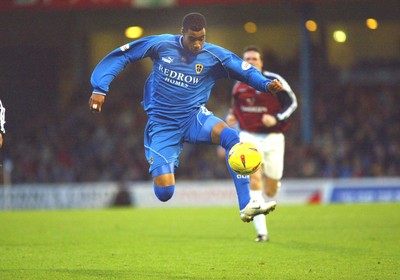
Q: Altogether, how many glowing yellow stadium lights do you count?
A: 5